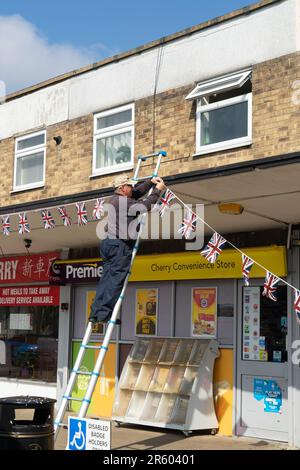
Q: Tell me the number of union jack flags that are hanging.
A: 12